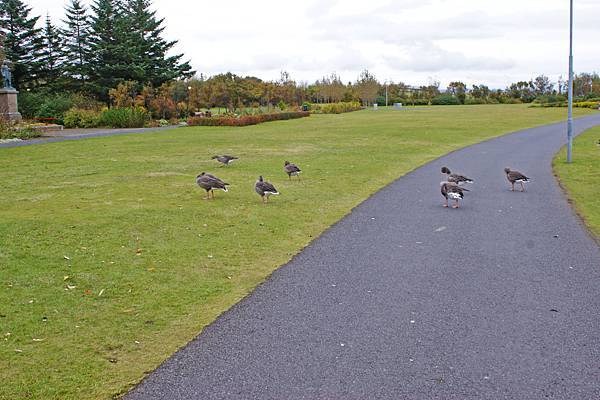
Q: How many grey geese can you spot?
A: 7